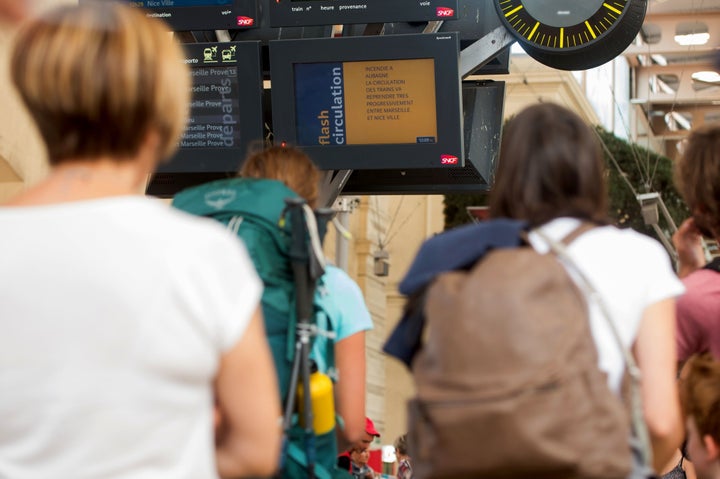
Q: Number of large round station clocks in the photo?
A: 1